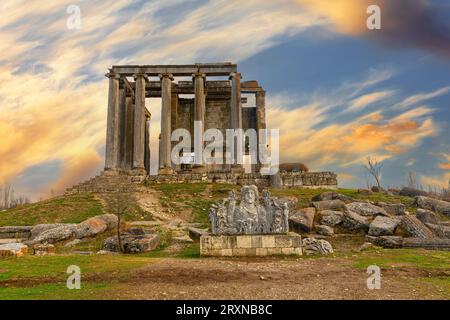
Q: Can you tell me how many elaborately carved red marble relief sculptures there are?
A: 0